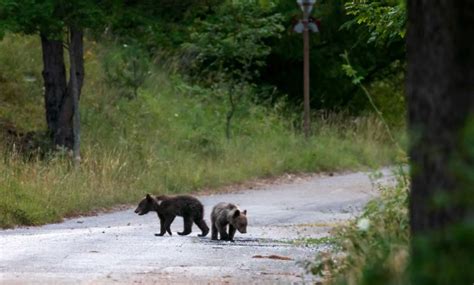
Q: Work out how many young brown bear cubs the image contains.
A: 2